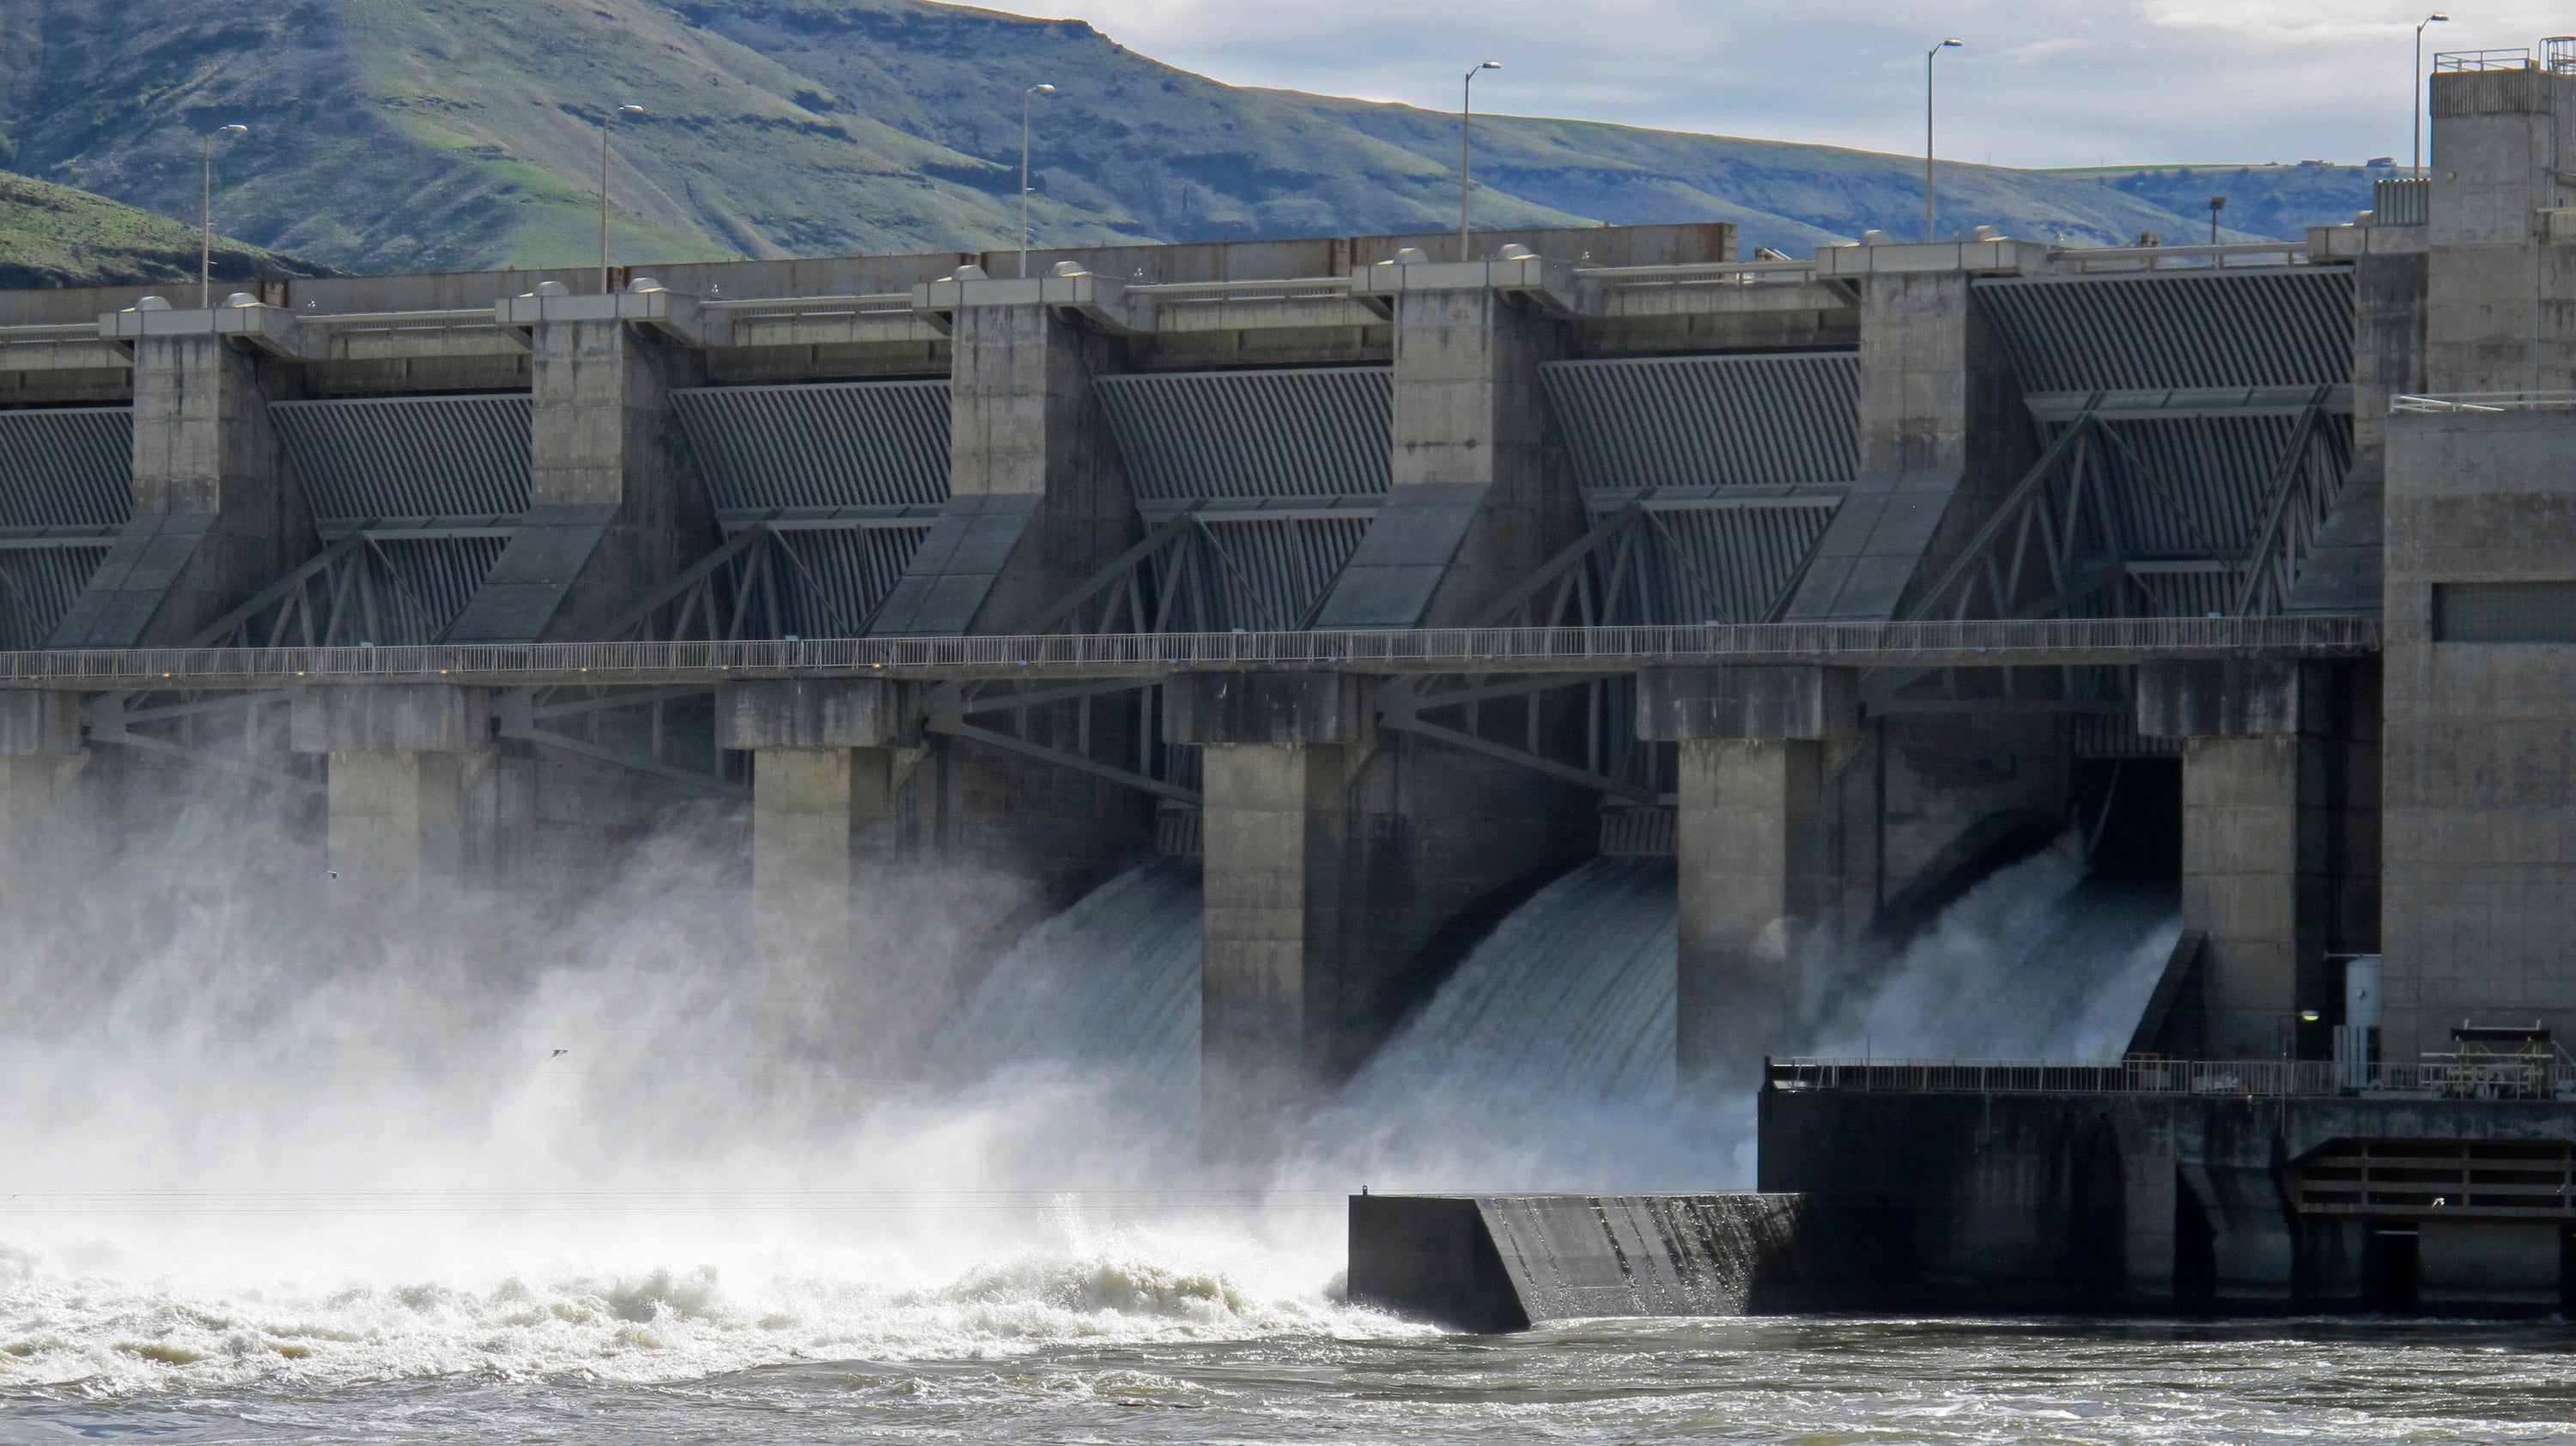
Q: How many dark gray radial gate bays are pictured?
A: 6